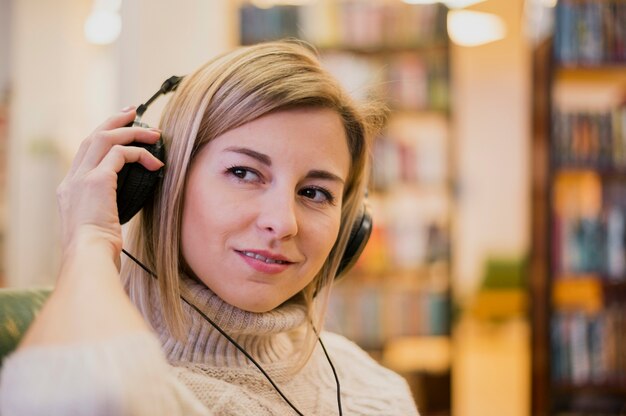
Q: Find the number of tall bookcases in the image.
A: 2